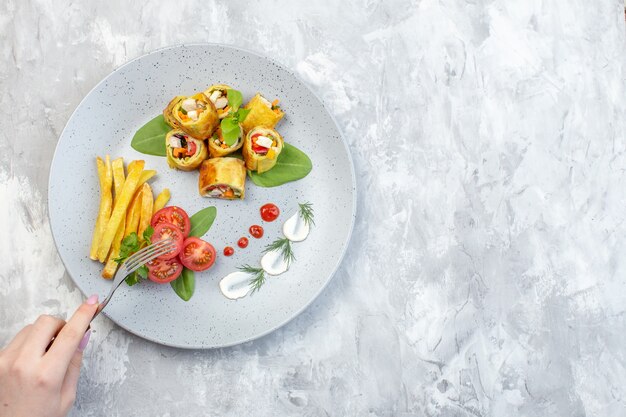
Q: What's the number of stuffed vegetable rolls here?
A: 7